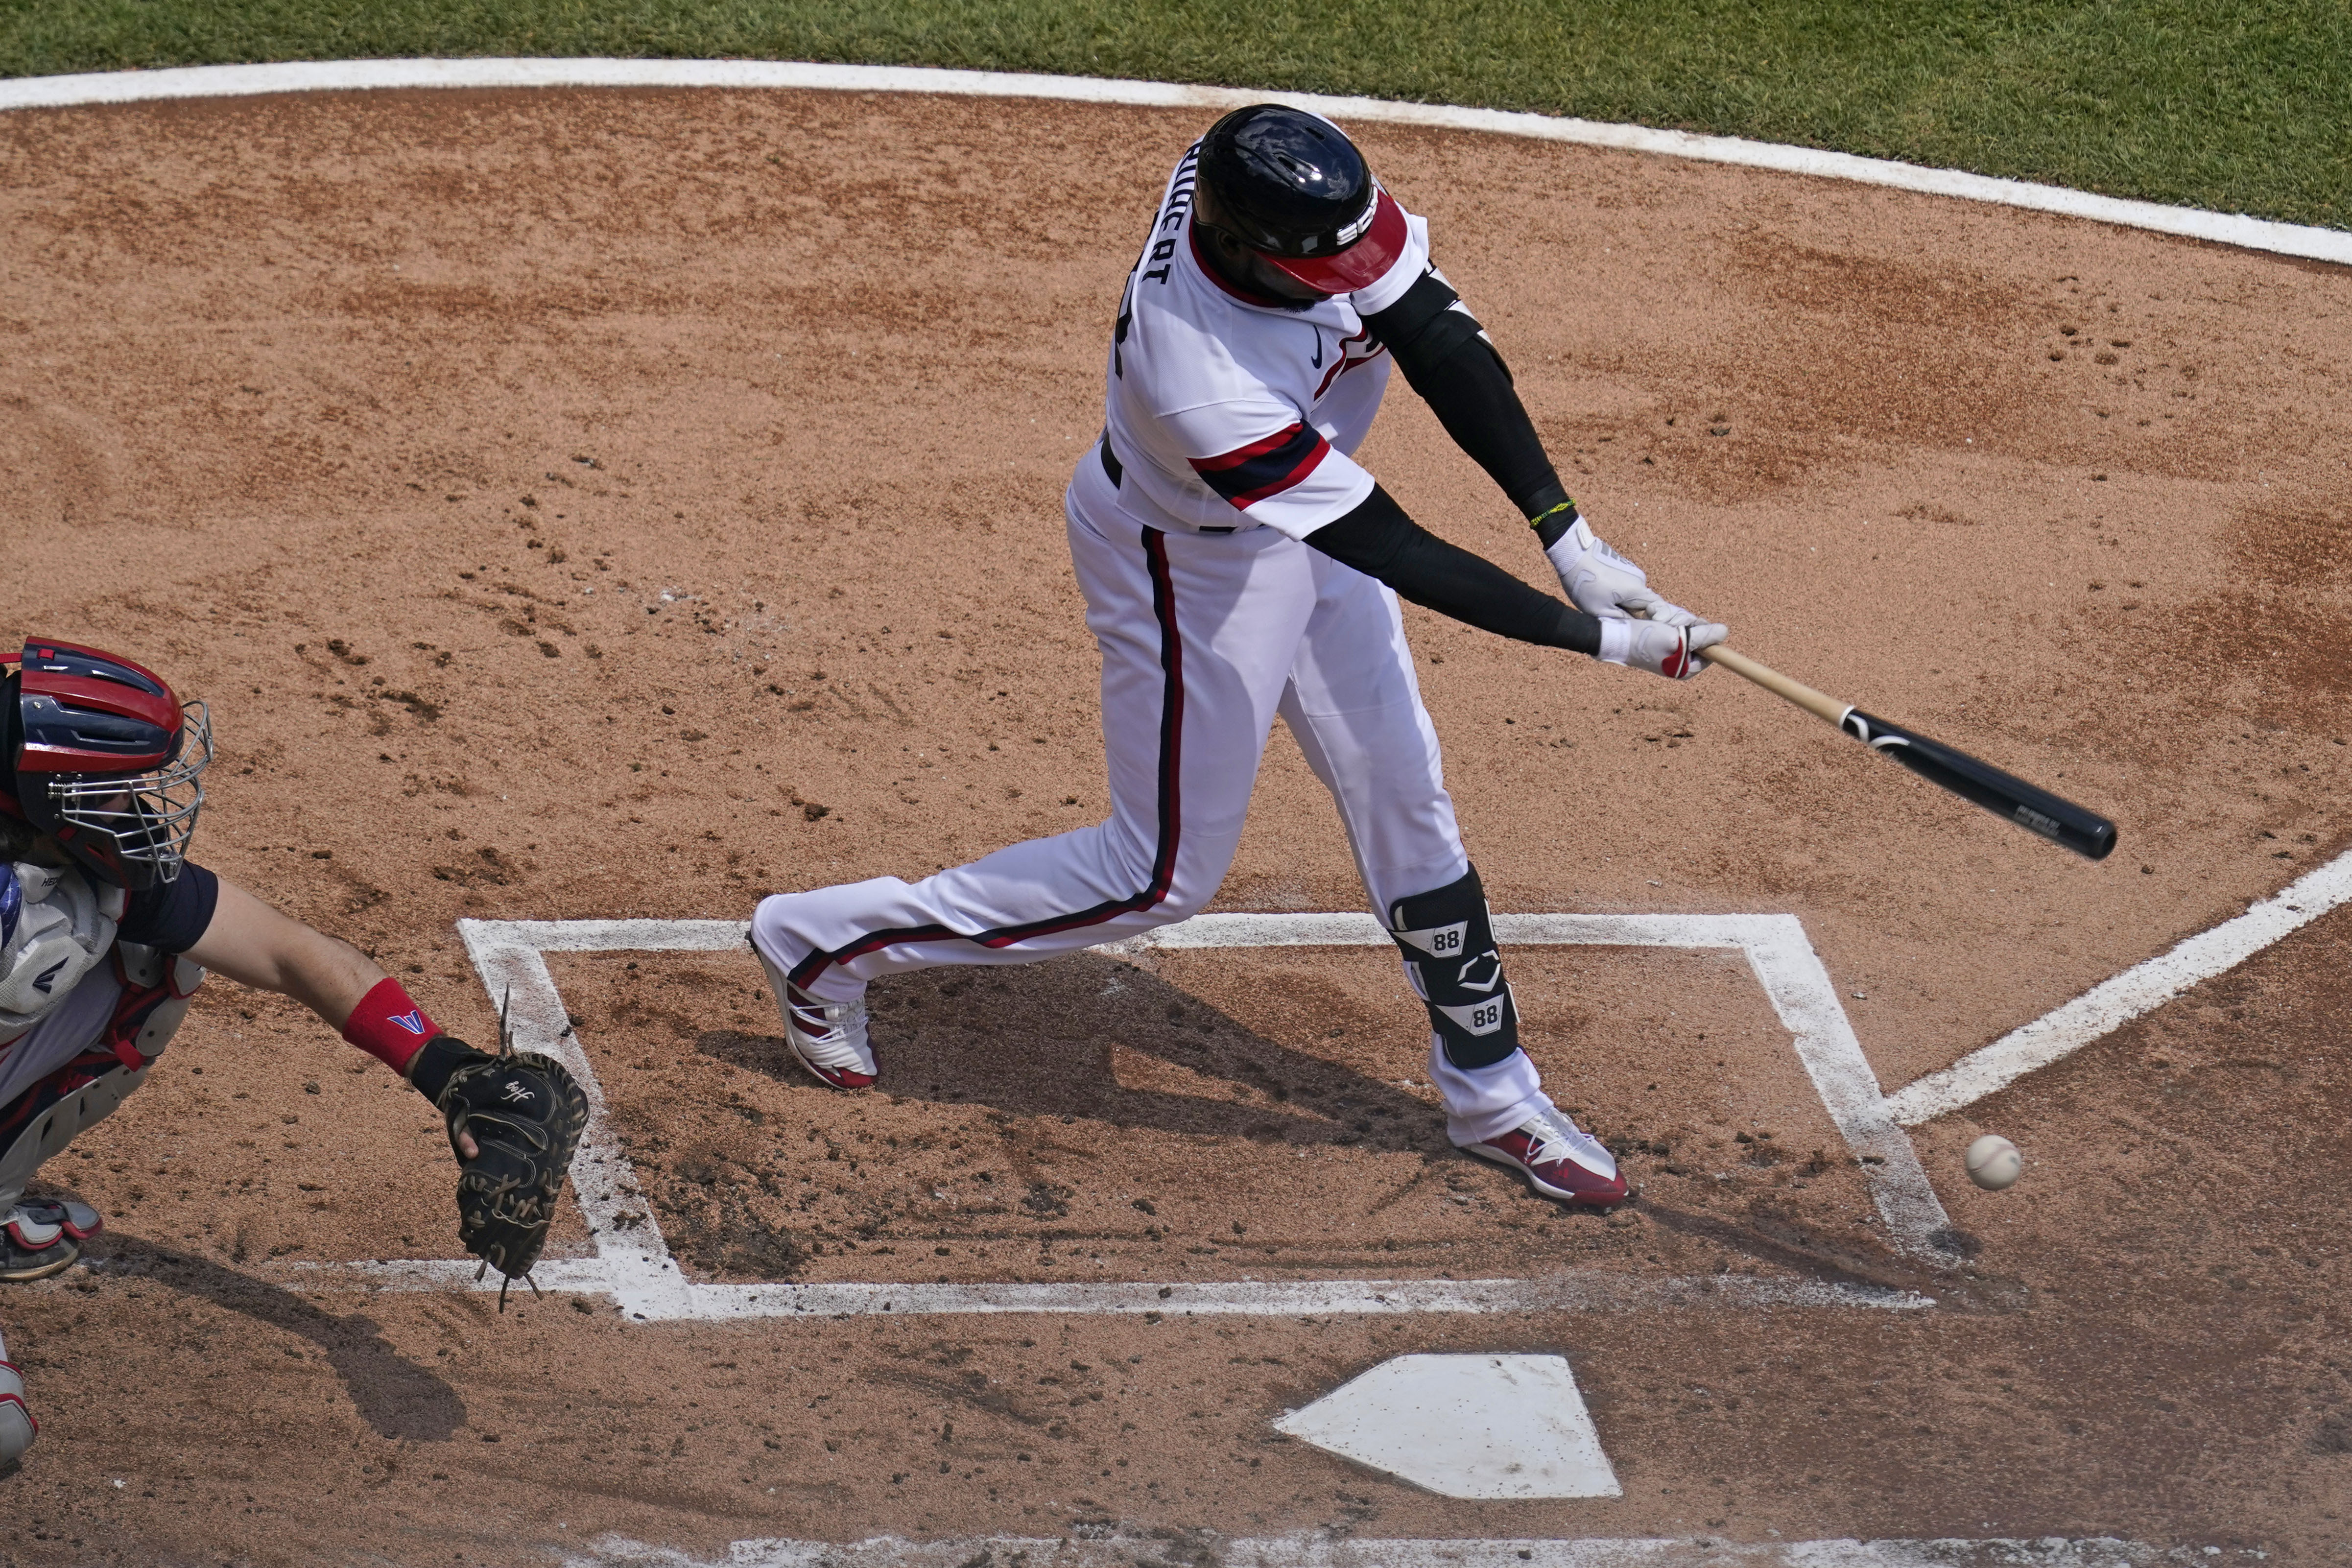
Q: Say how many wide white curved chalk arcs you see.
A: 1